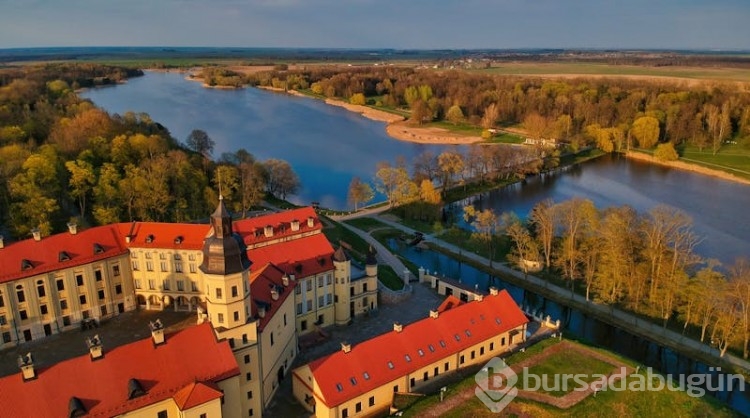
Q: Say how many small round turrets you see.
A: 2